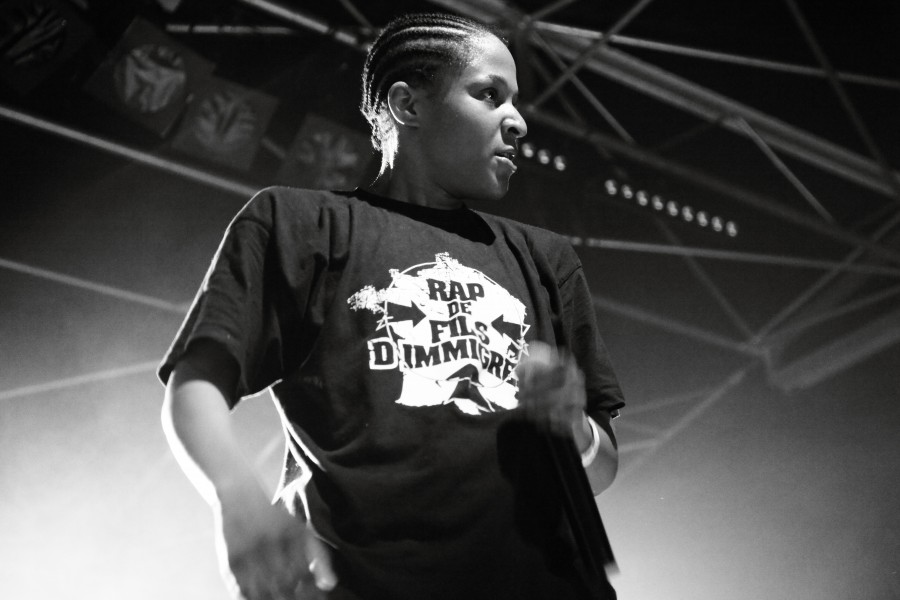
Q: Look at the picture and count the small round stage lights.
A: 12